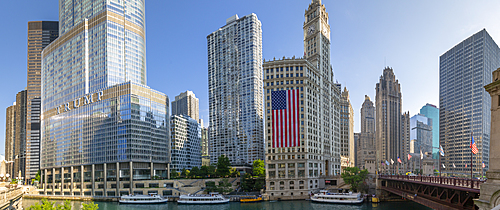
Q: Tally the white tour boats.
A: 3